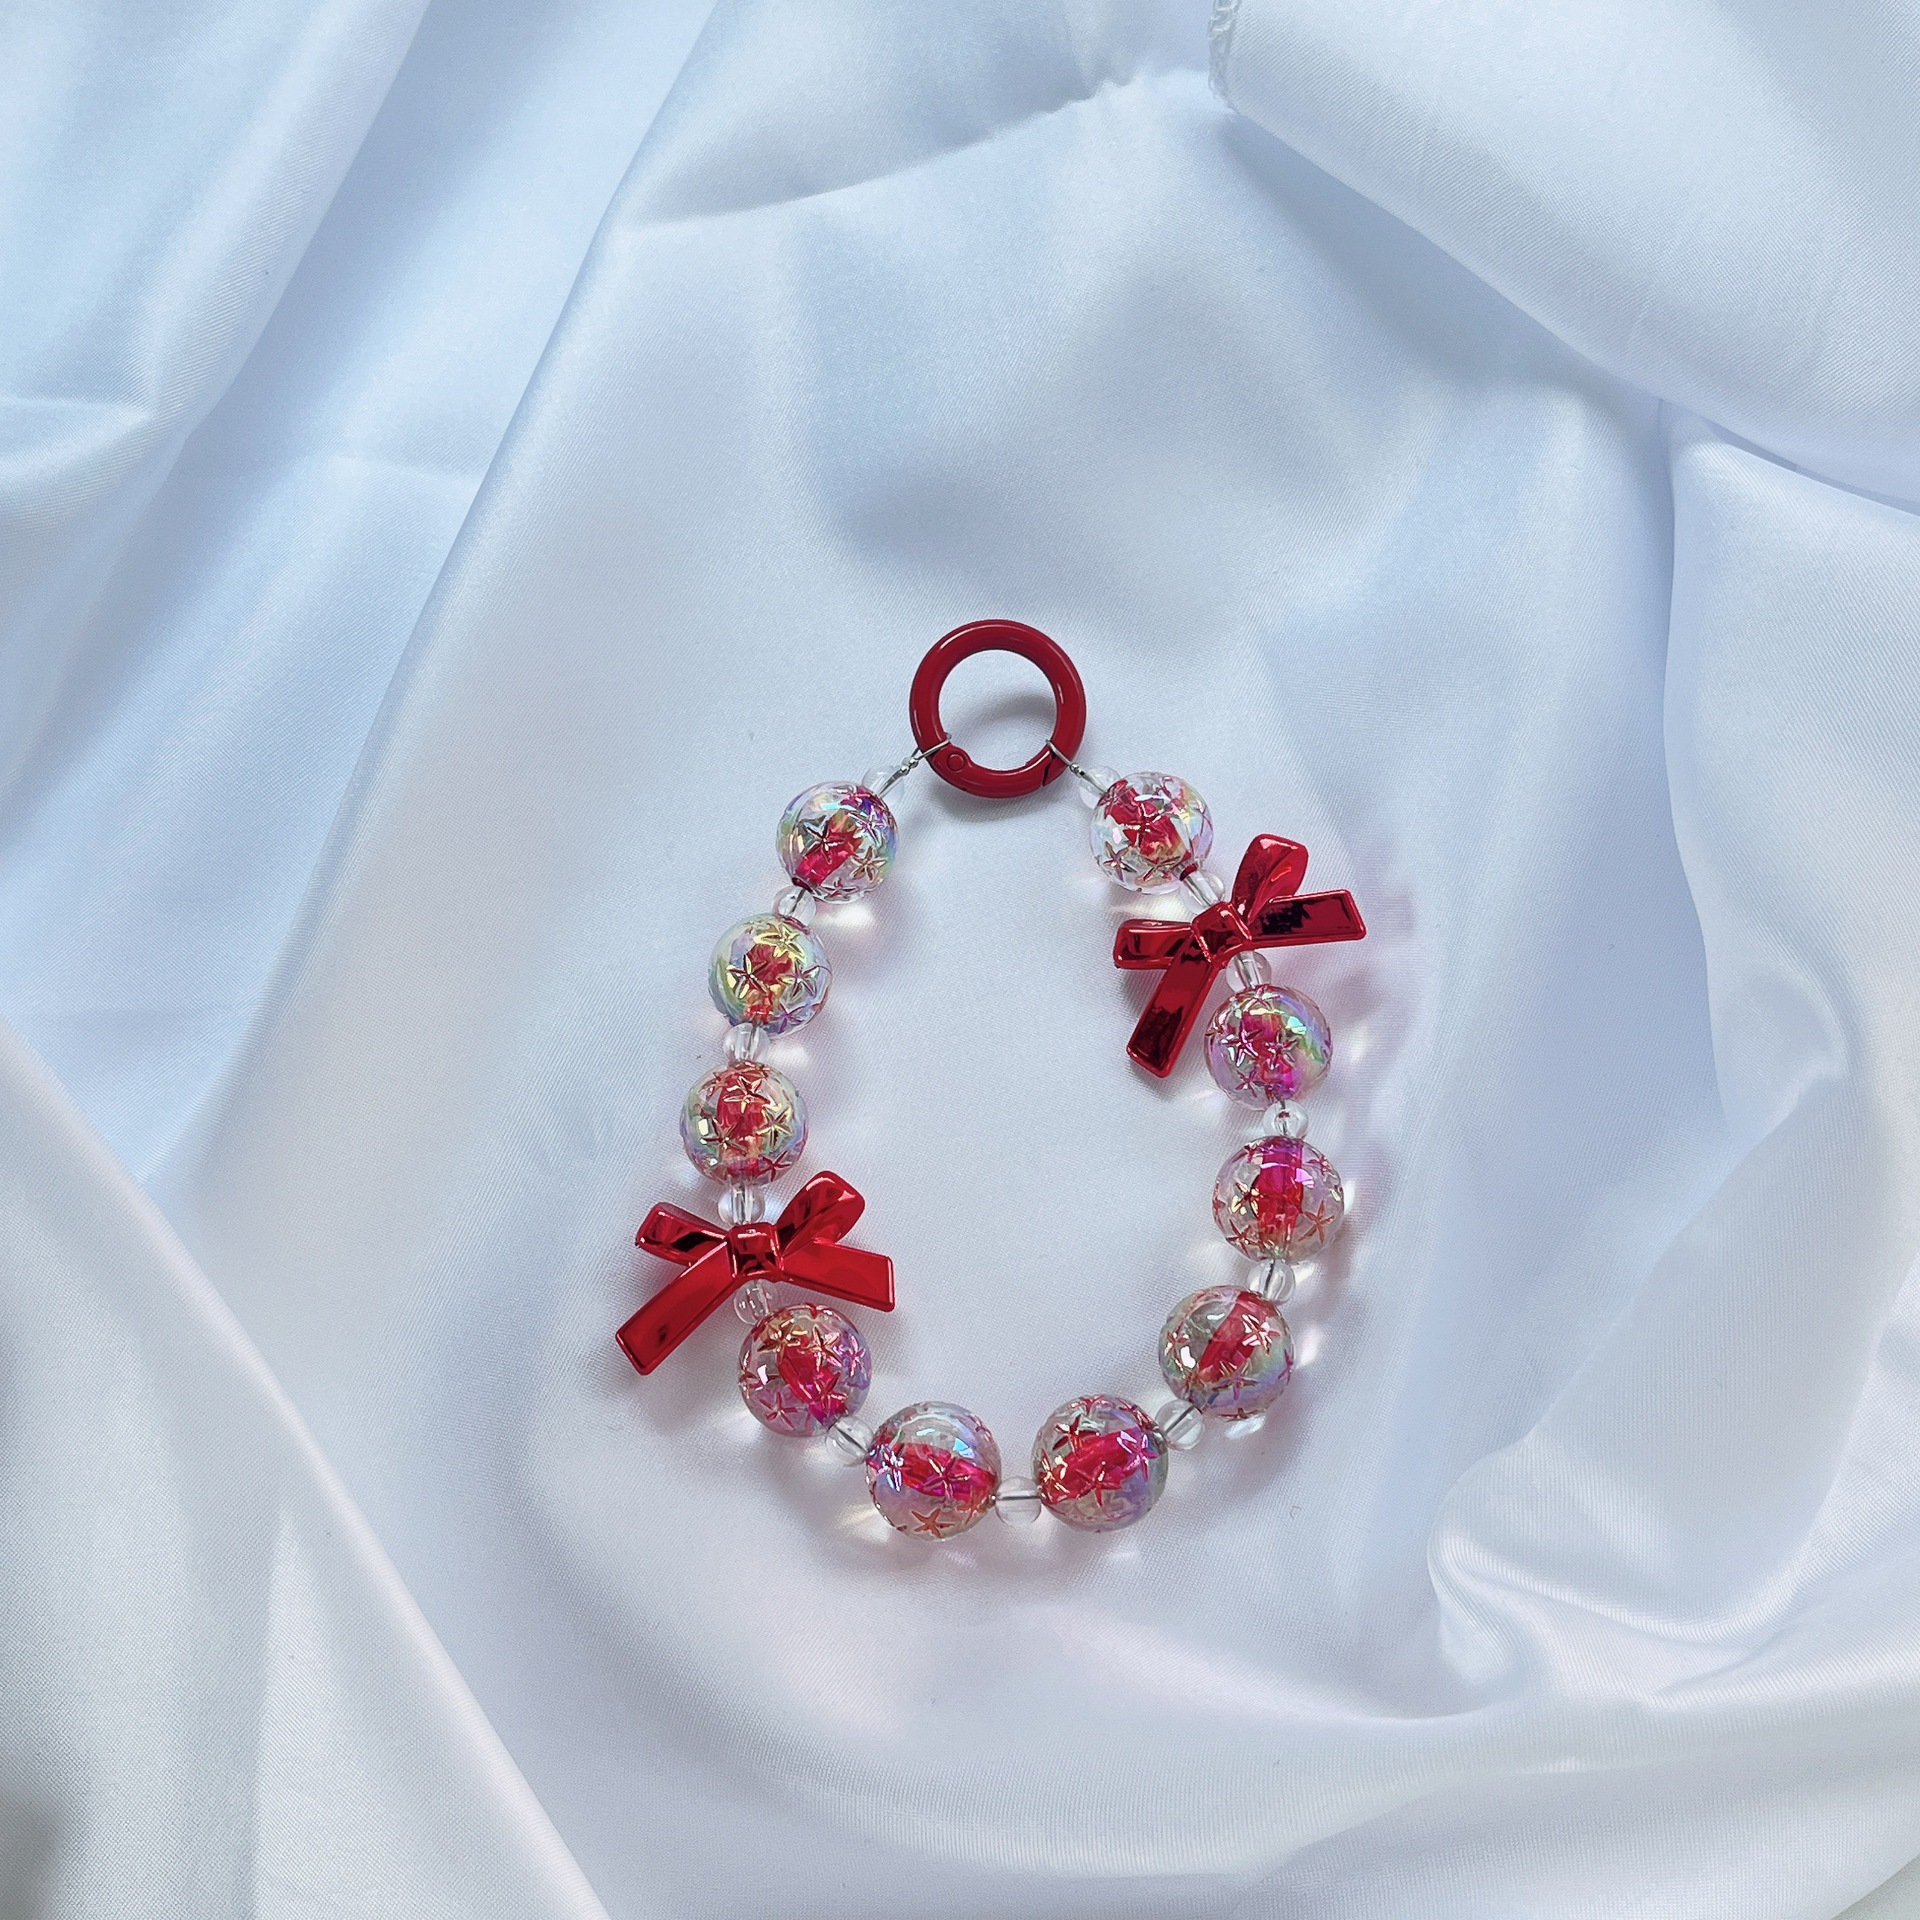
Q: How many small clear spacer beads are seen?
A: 13